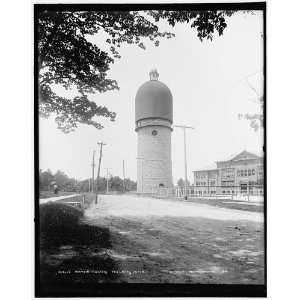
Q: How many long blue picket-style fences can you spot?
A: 0